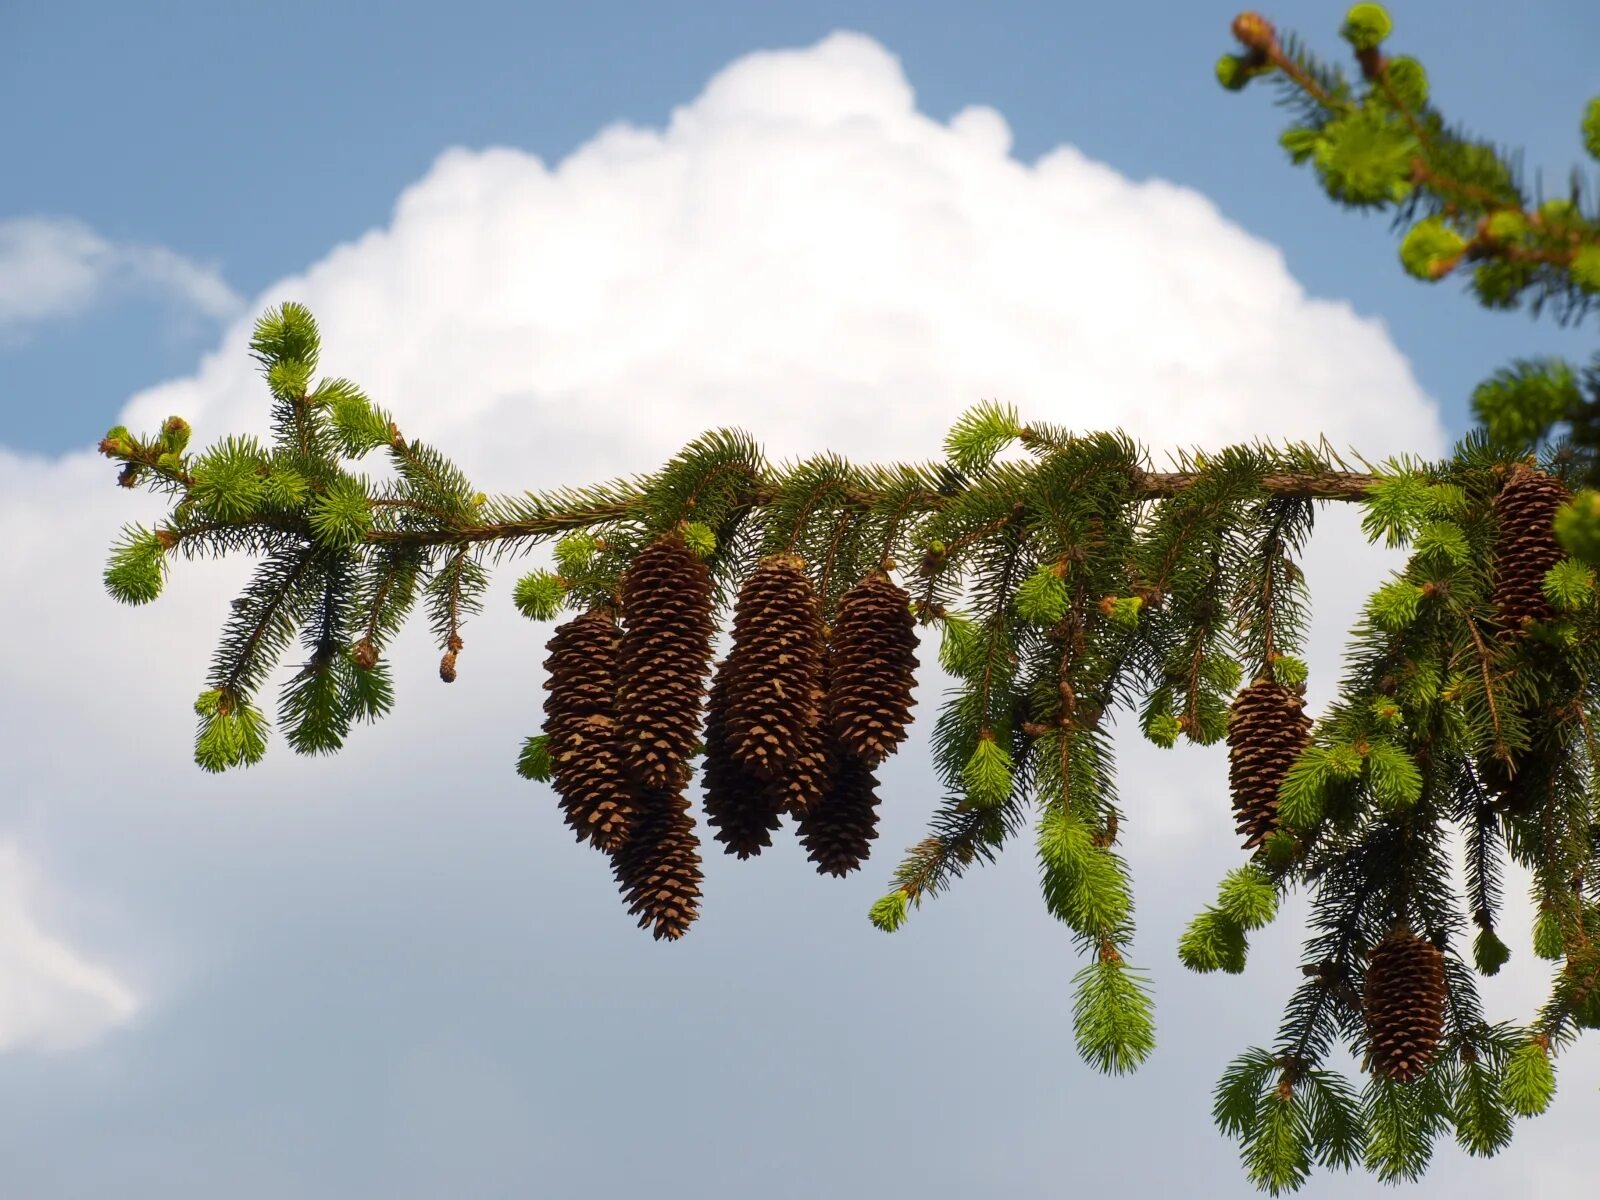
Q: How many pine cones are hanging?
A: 11